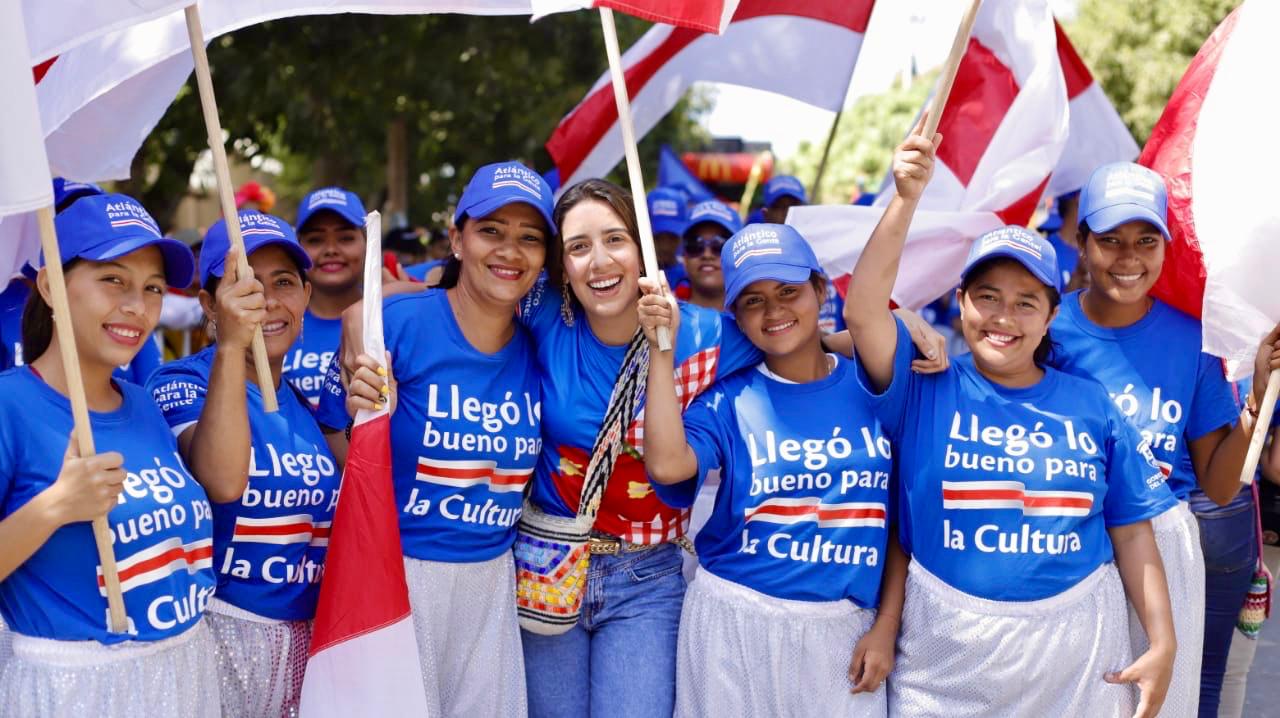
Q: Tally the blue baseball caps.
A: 11